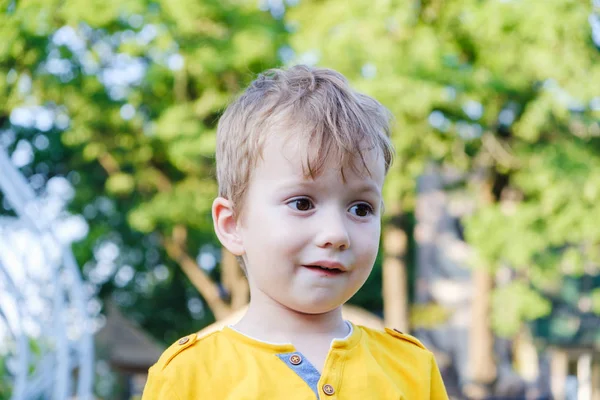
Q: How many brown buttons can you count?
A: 4